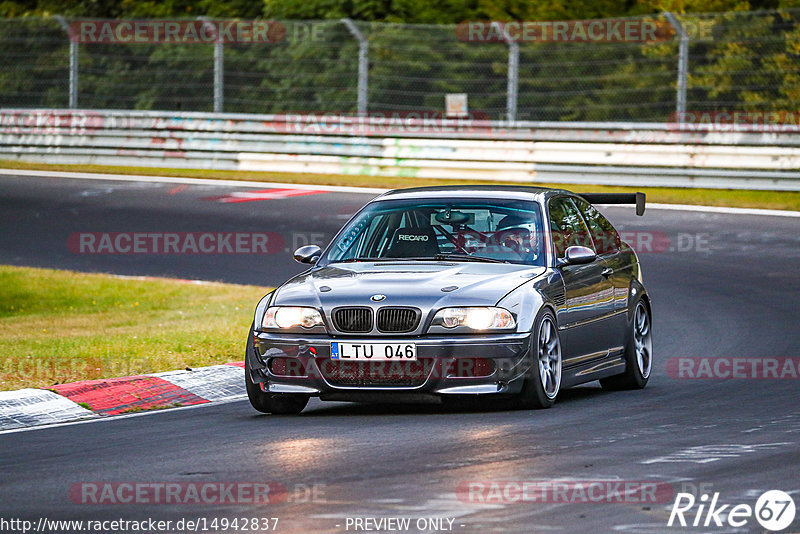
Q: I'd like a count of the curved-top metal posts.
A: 5